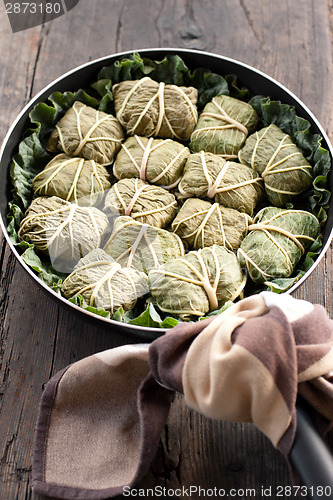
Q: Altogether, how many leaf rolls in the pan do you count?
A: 14